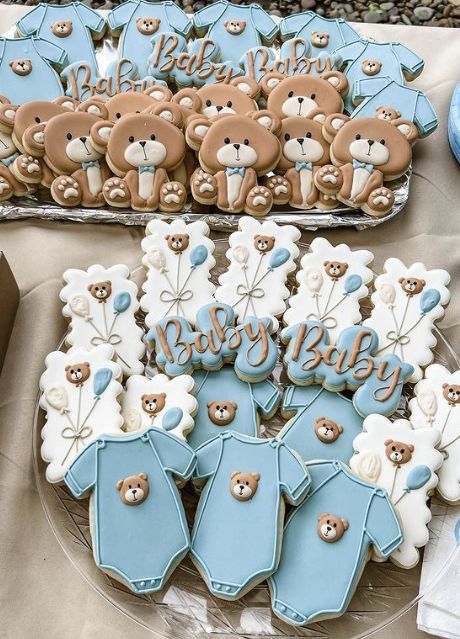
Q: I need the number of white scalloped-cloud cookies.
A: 9